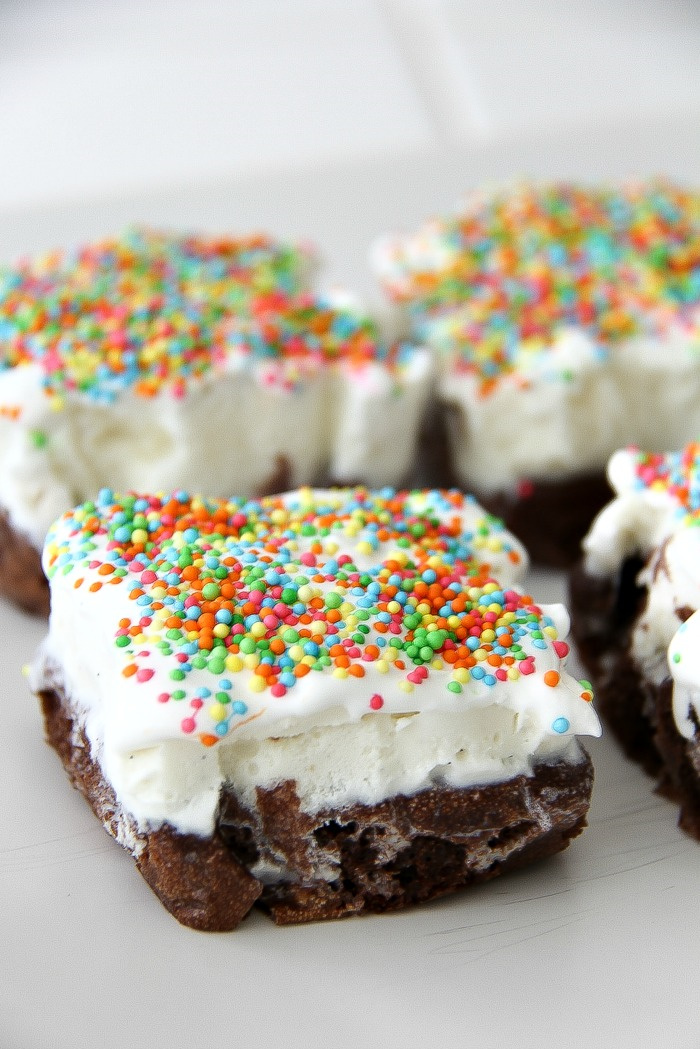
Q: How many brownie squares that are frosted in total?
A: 4